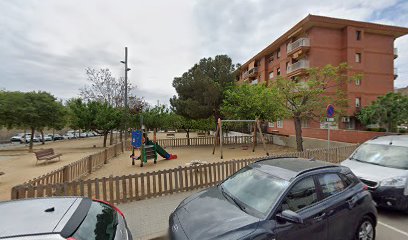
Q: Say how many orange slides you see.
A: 0